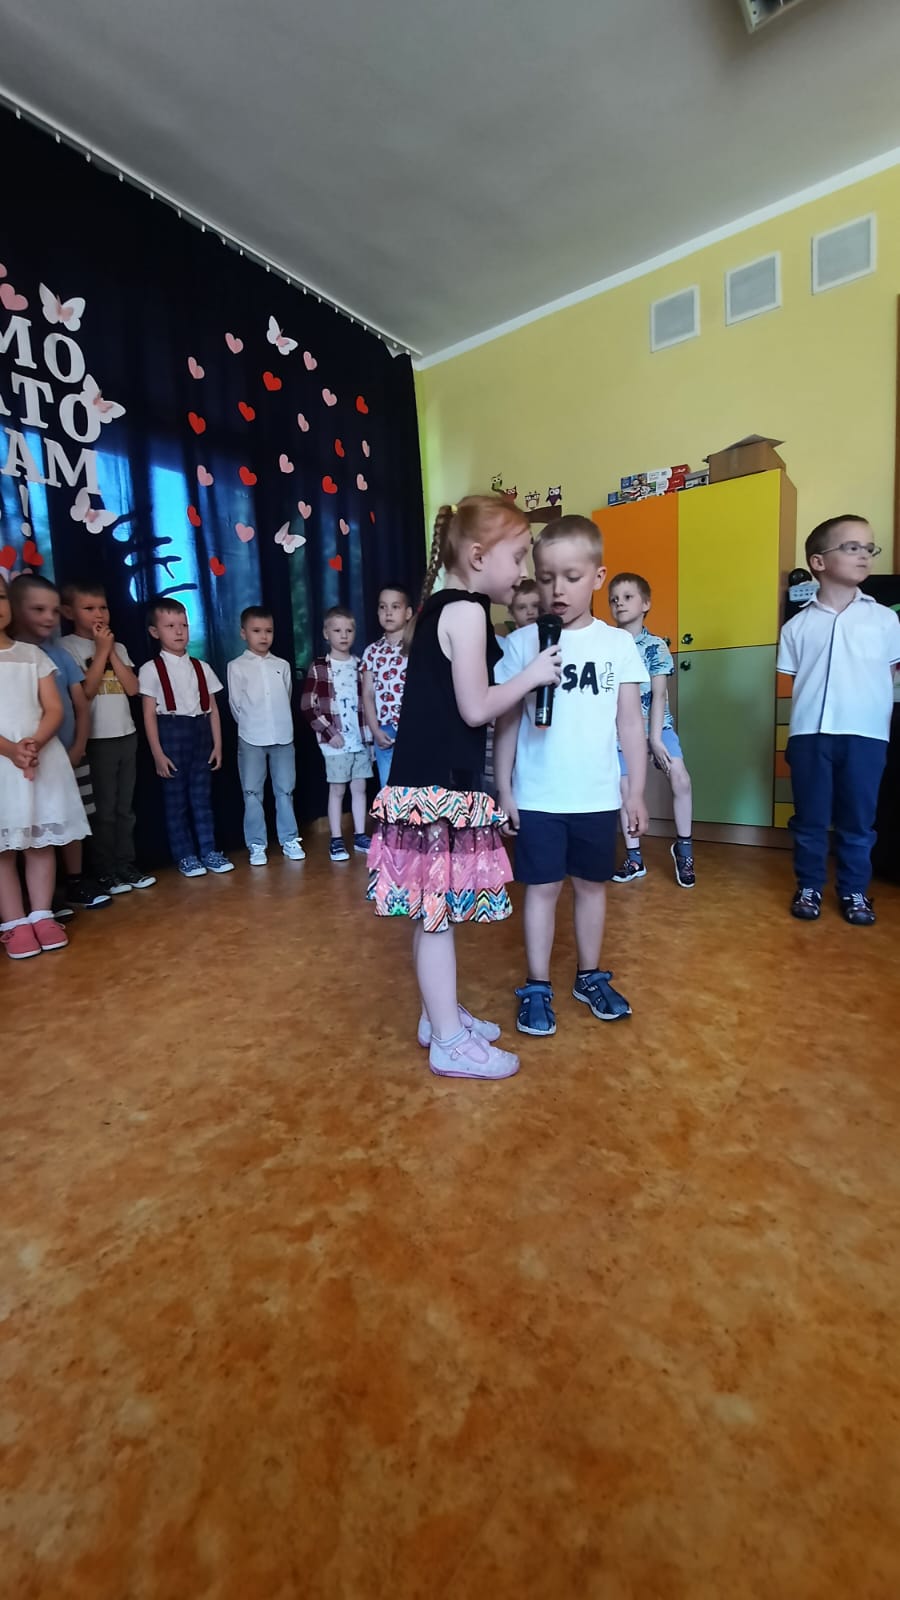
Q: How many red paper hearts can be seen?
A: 13